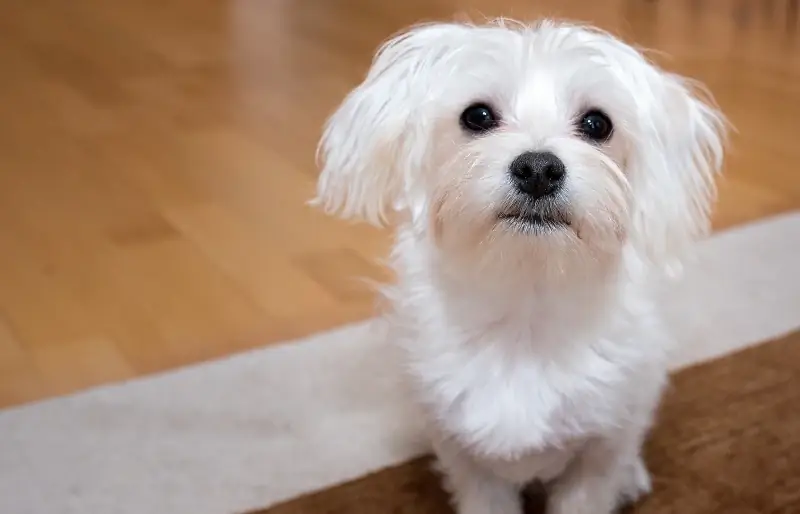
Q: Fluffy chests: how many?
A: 1